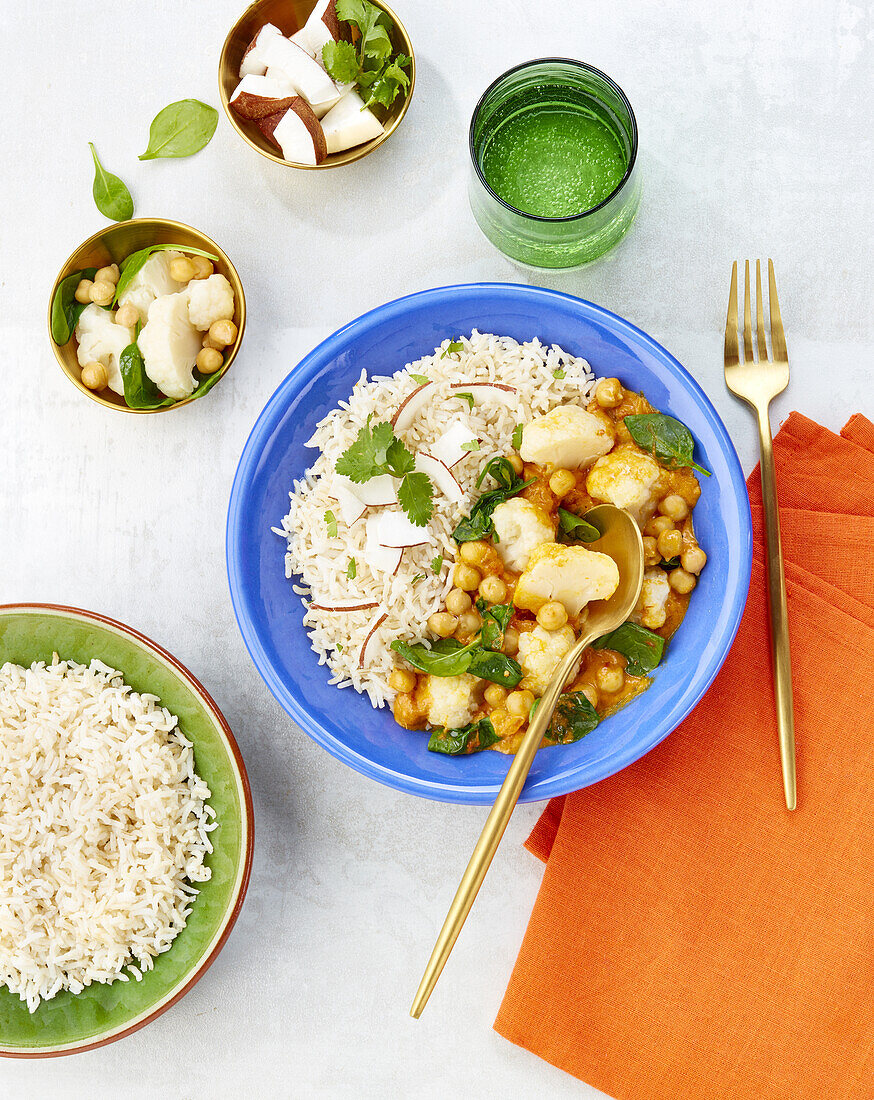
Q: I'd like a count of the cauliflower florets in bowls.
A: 11